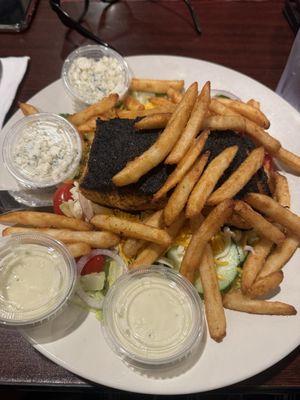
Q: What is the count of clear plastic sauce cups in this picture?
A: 4